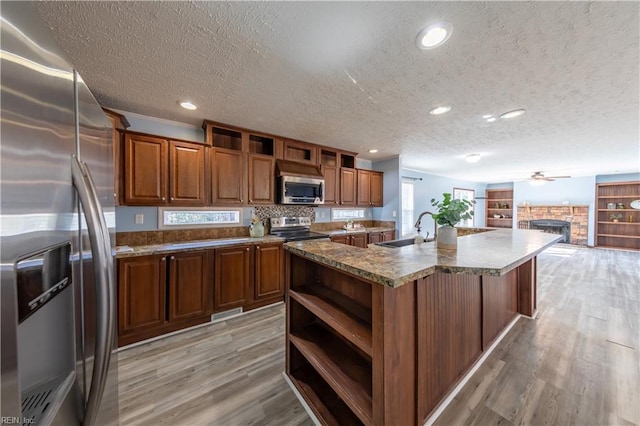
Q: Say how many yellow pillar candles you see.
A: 1